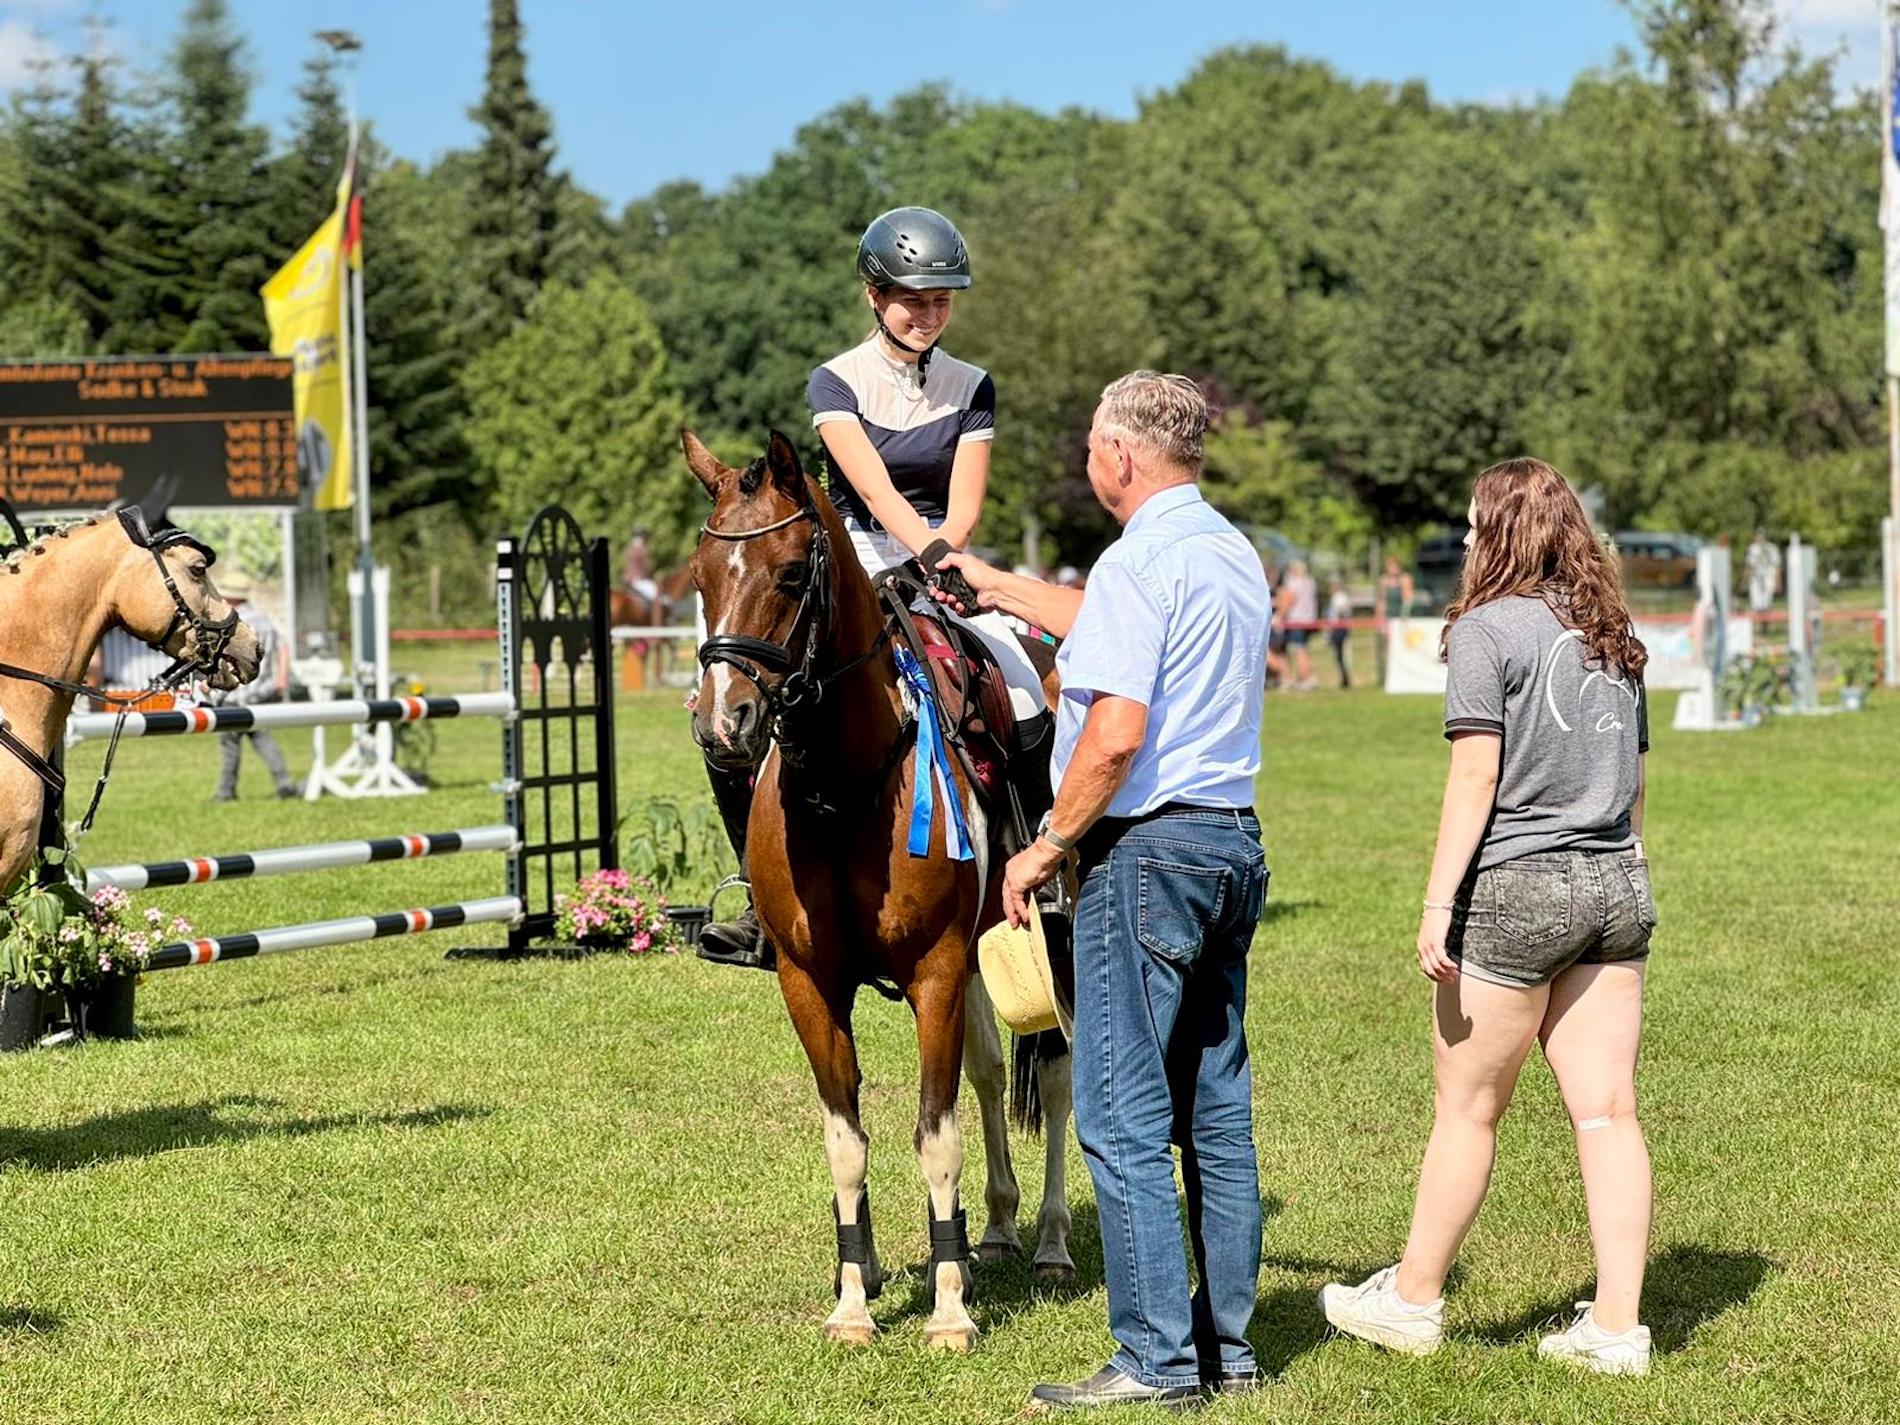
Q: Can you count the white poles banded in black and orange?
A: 3